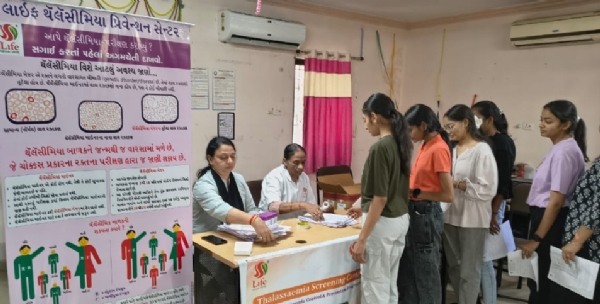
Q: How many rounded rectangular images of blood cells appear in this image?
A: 3